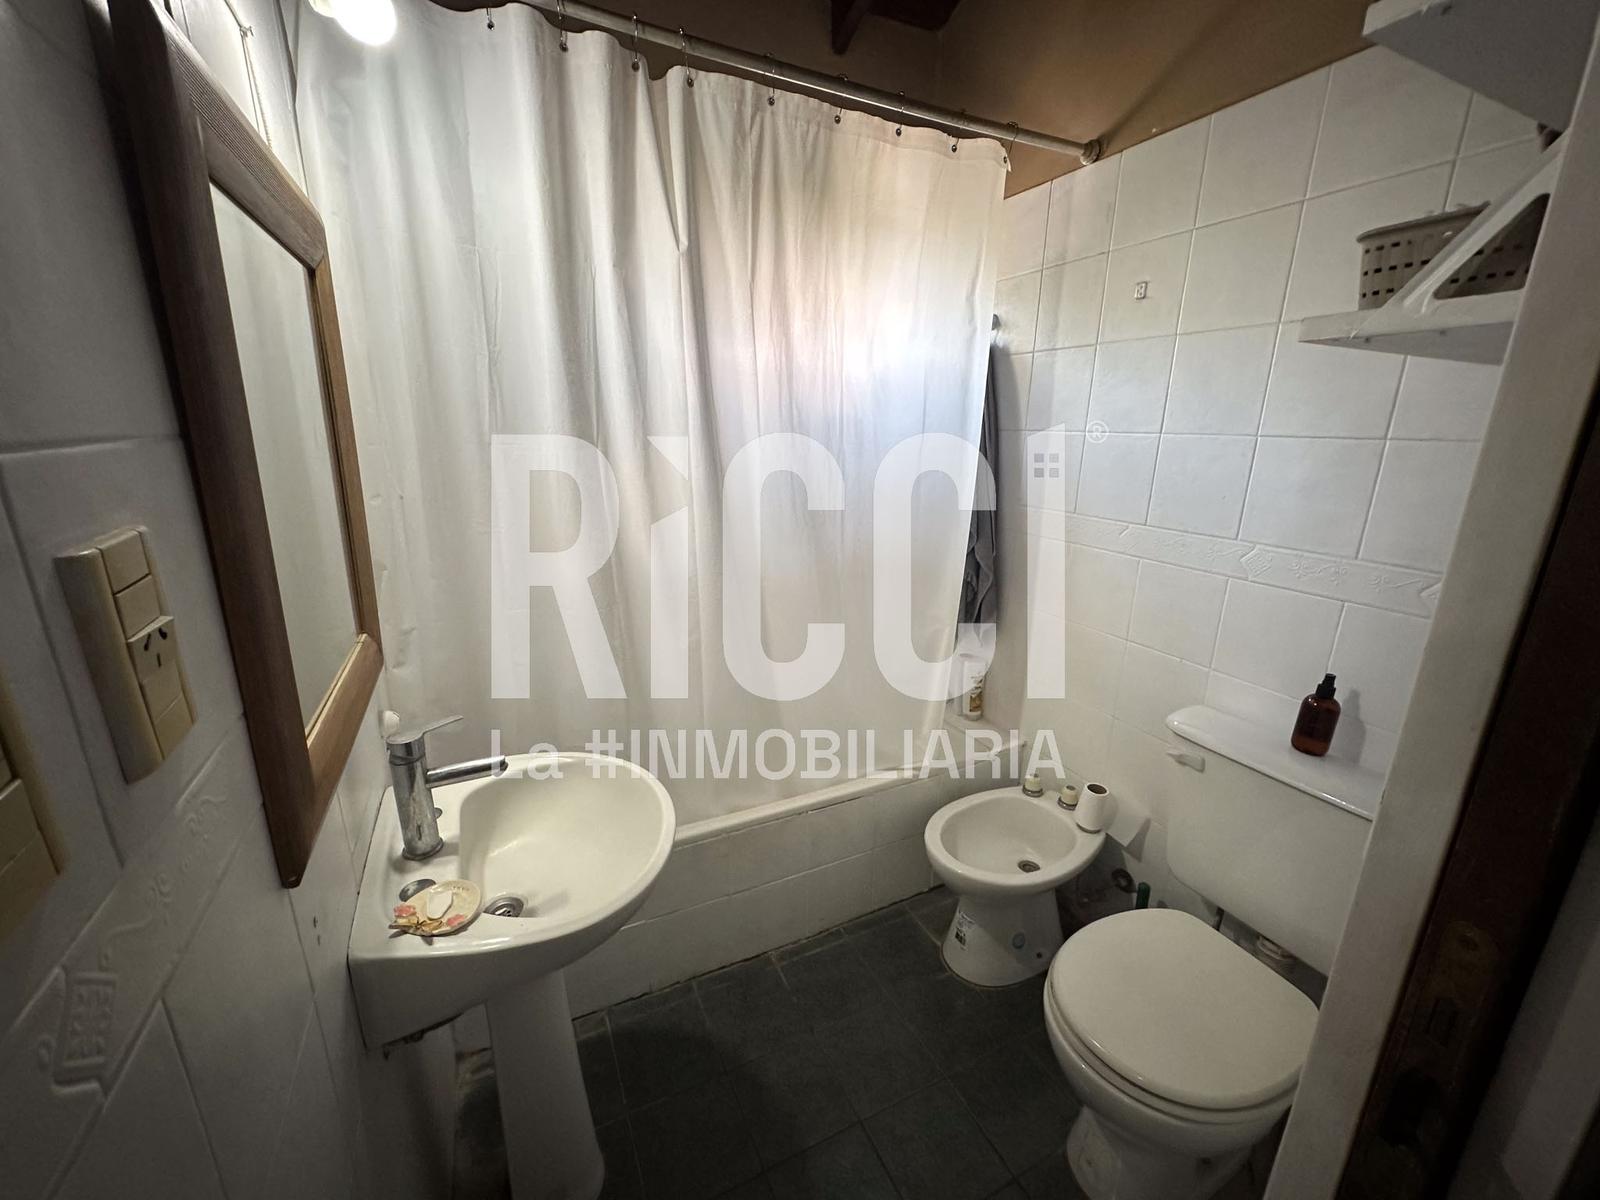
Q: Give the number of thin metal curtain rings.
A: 9